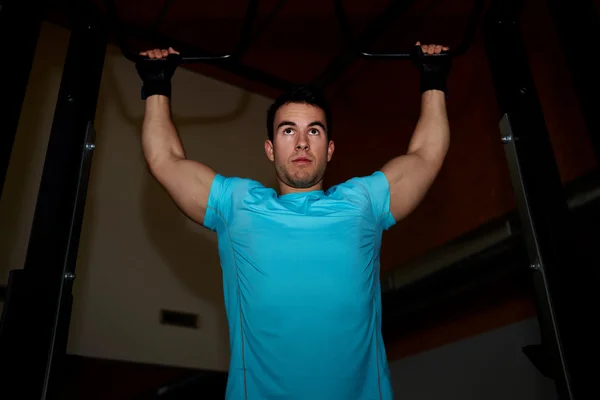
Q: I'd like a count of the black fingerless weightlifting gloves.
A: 2